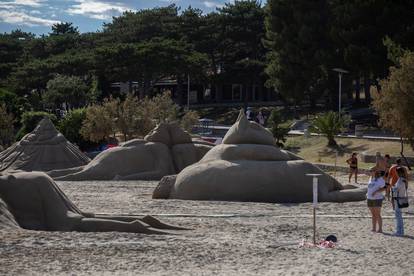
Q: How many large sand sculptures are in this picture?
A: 4